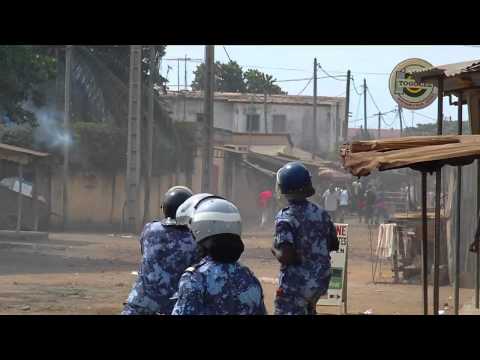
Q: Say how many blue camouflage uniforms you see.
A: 3